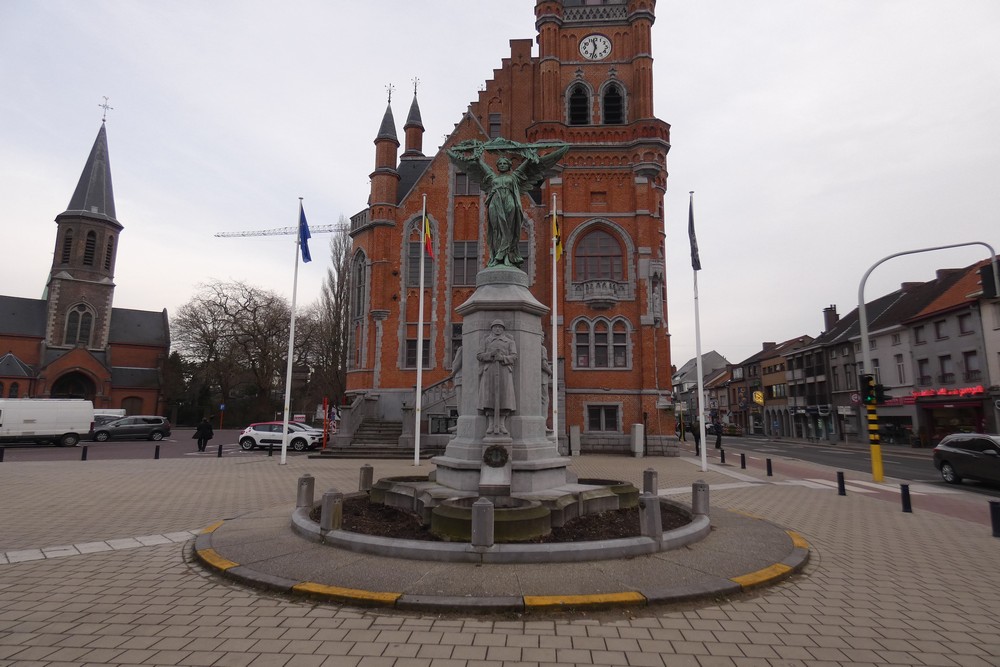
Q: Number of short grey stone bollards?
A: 7